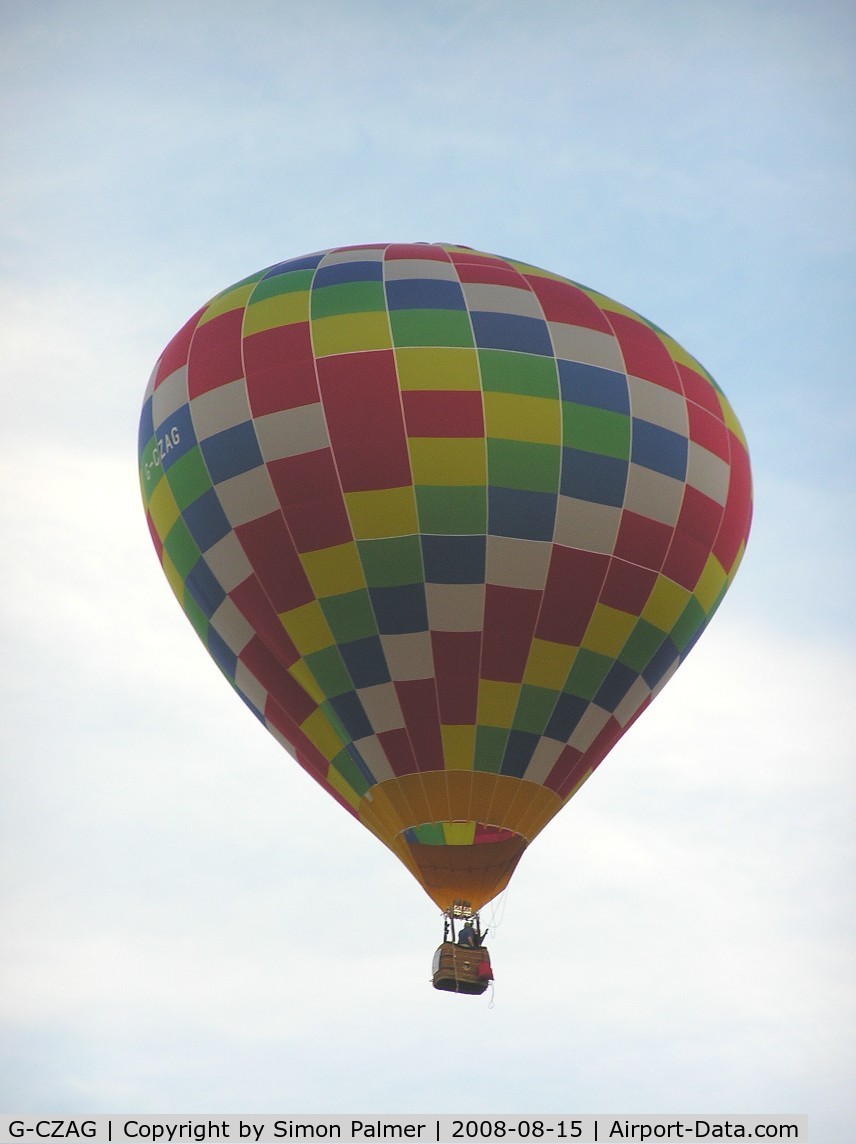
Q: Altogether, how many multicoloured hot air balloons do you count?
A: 1